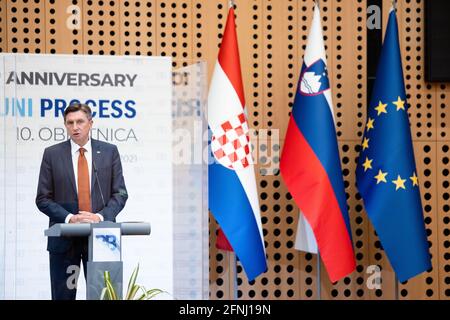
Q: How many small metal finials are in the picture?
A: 3